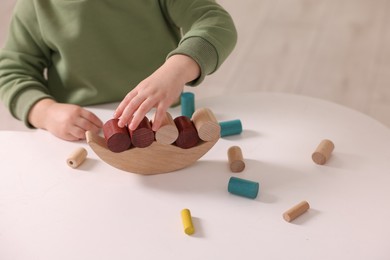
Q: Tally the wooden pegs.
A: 13